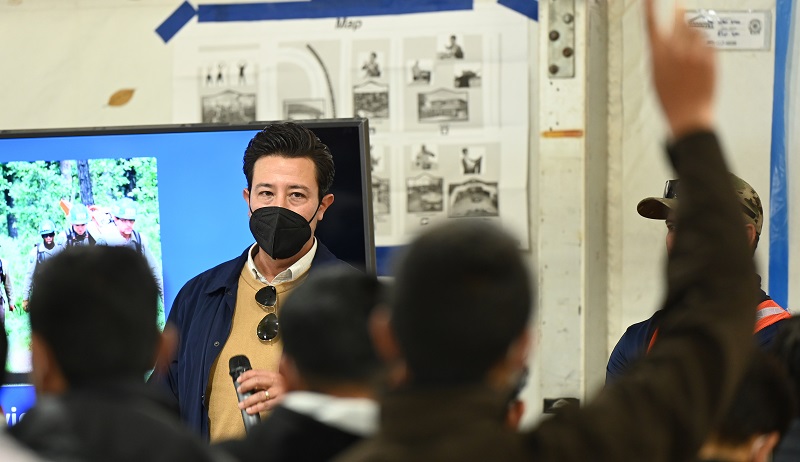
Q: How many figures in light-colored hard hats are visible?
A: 3